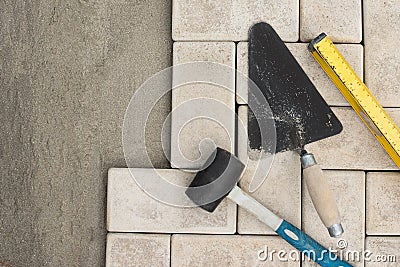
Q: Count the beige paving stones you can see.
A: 13